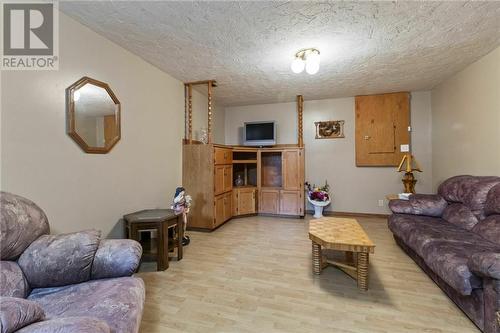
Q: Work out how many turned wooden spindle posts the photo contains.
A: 3